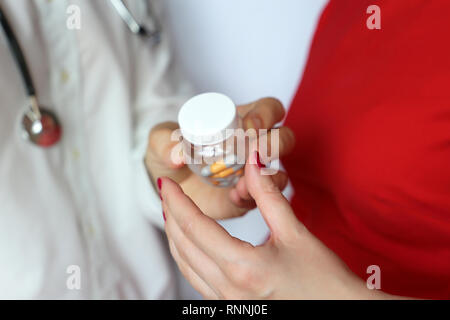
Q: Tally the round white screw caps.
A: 1